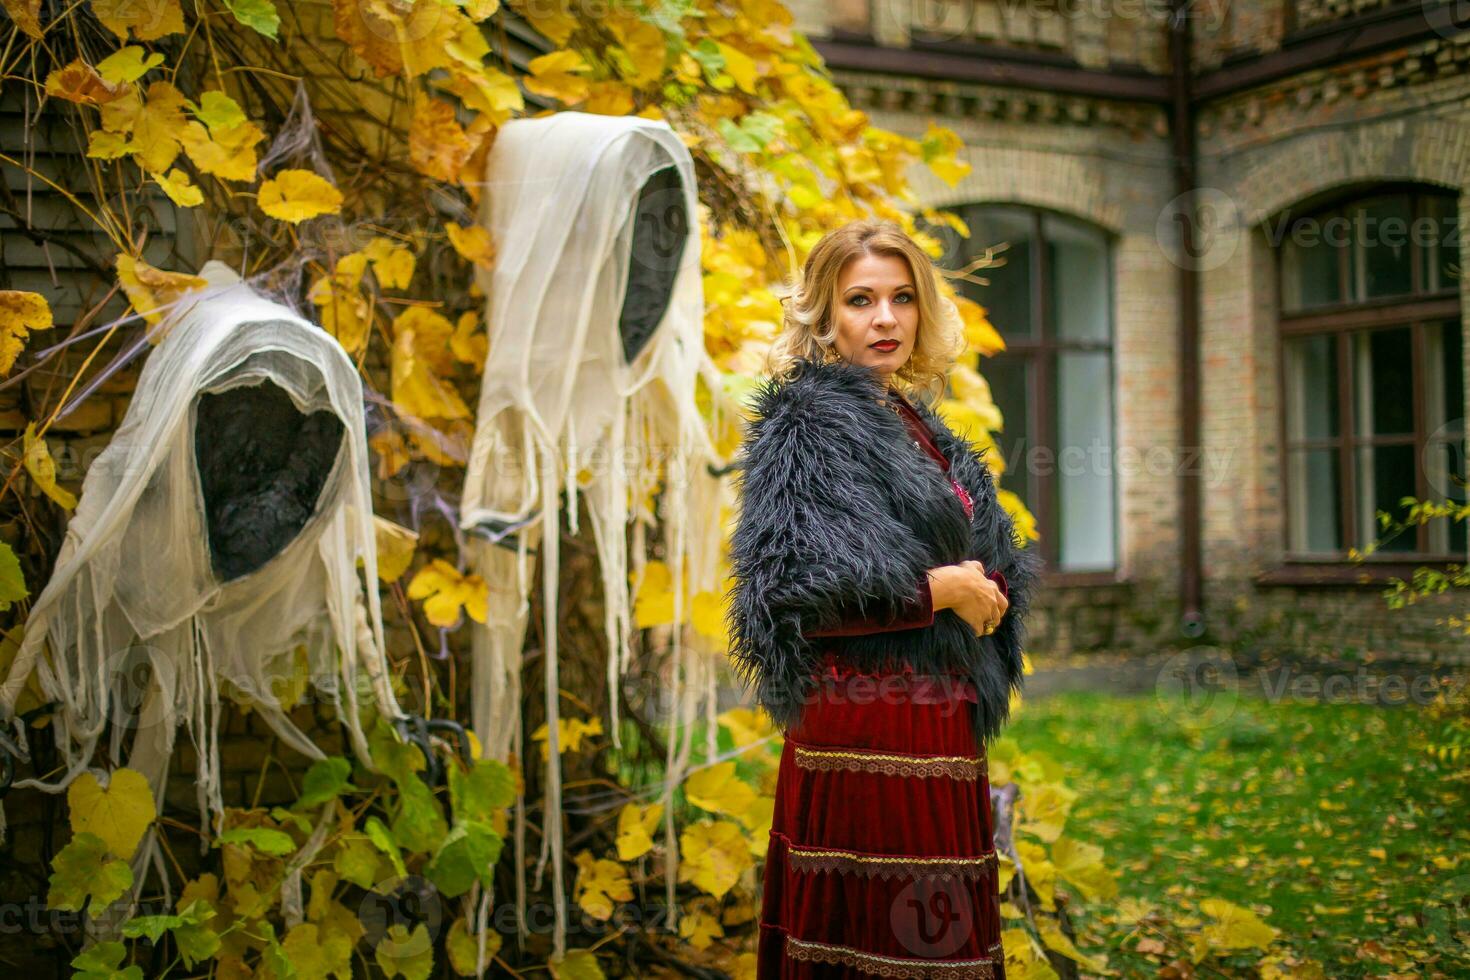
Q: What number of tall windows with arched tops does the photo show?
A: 2